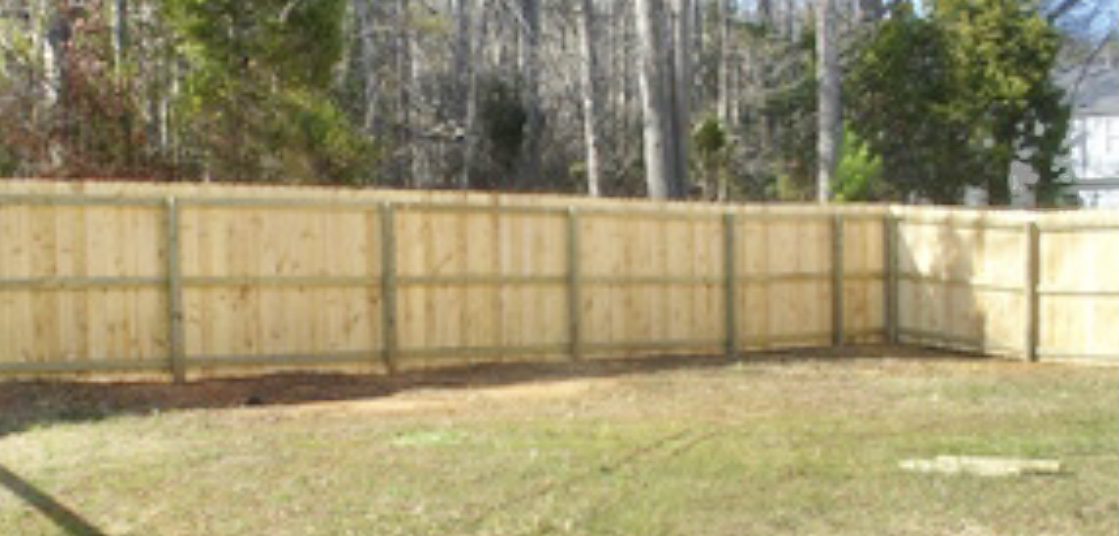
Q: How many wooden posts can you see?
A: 7